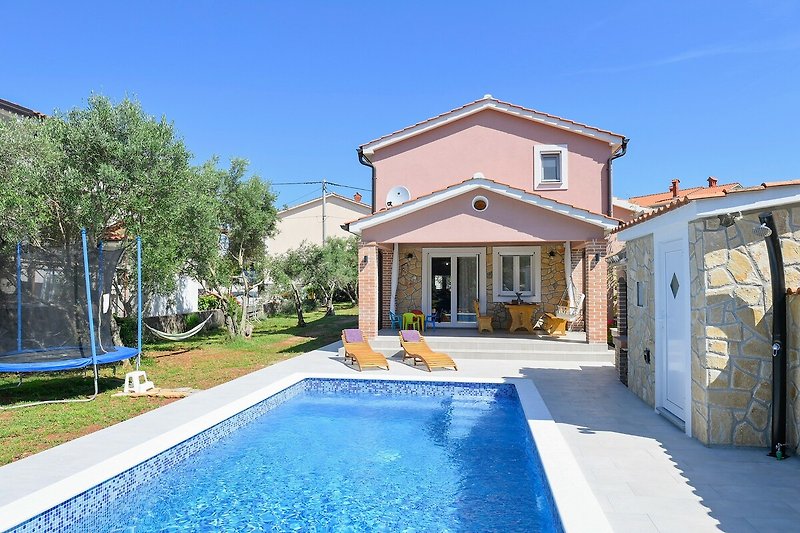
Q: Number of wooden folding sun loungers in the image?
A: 2